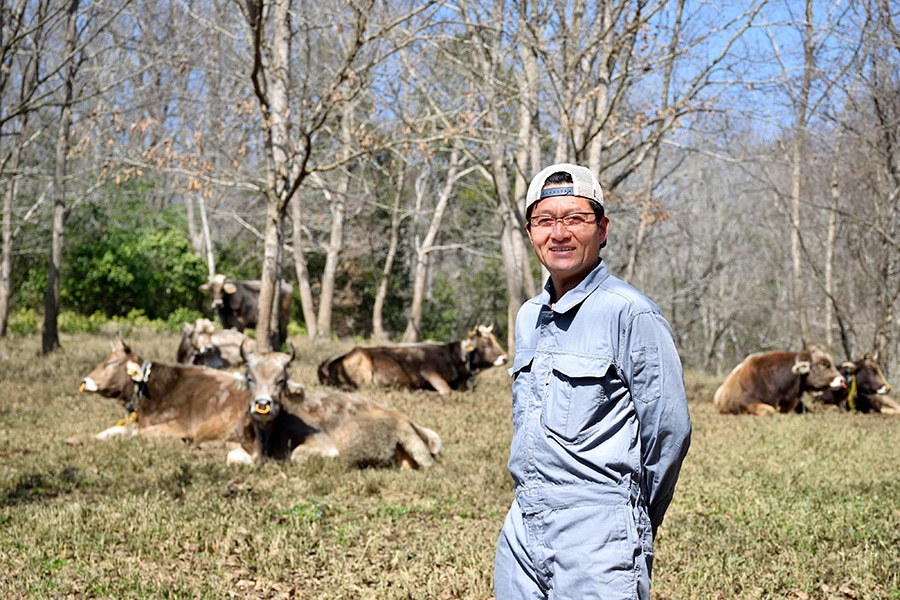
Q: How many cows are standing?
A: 1